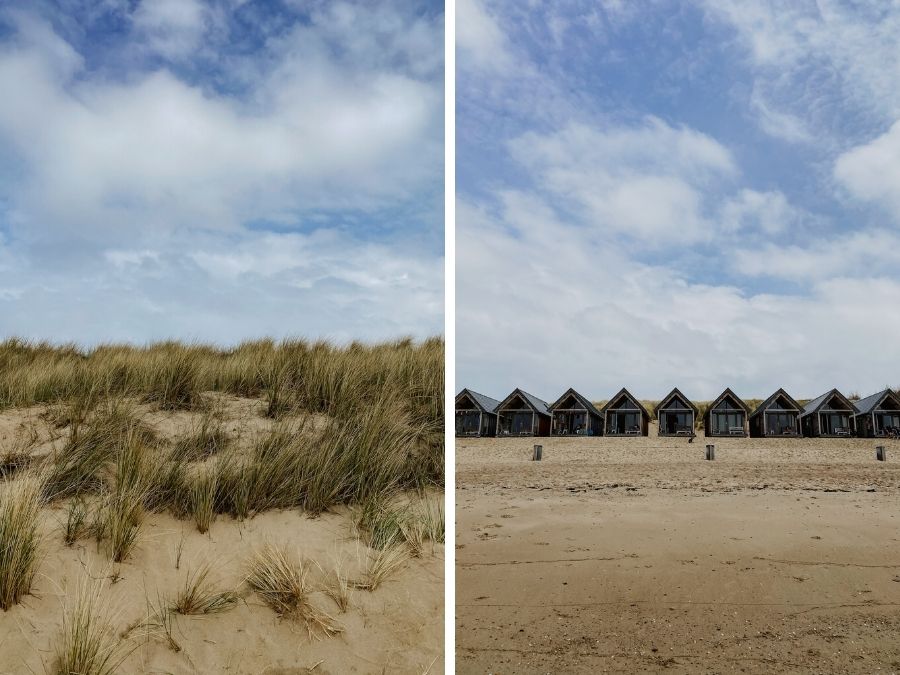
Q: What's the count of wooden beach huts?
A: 9